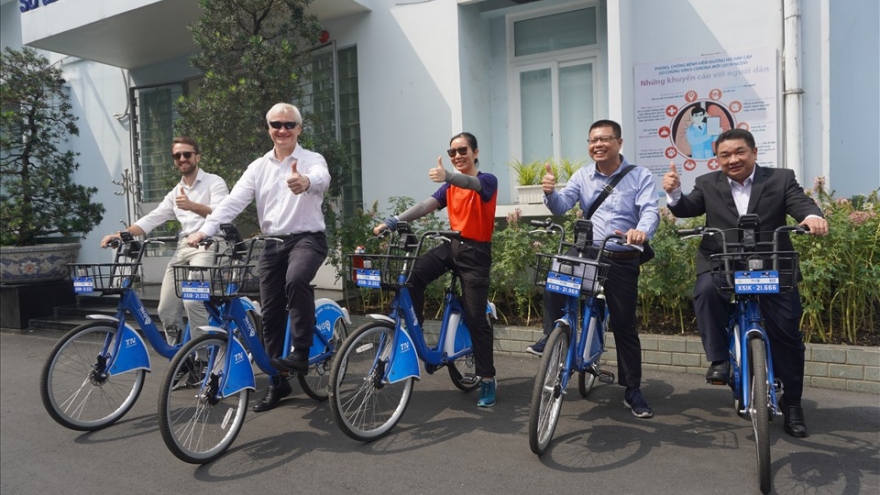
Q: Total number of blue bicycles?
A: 5